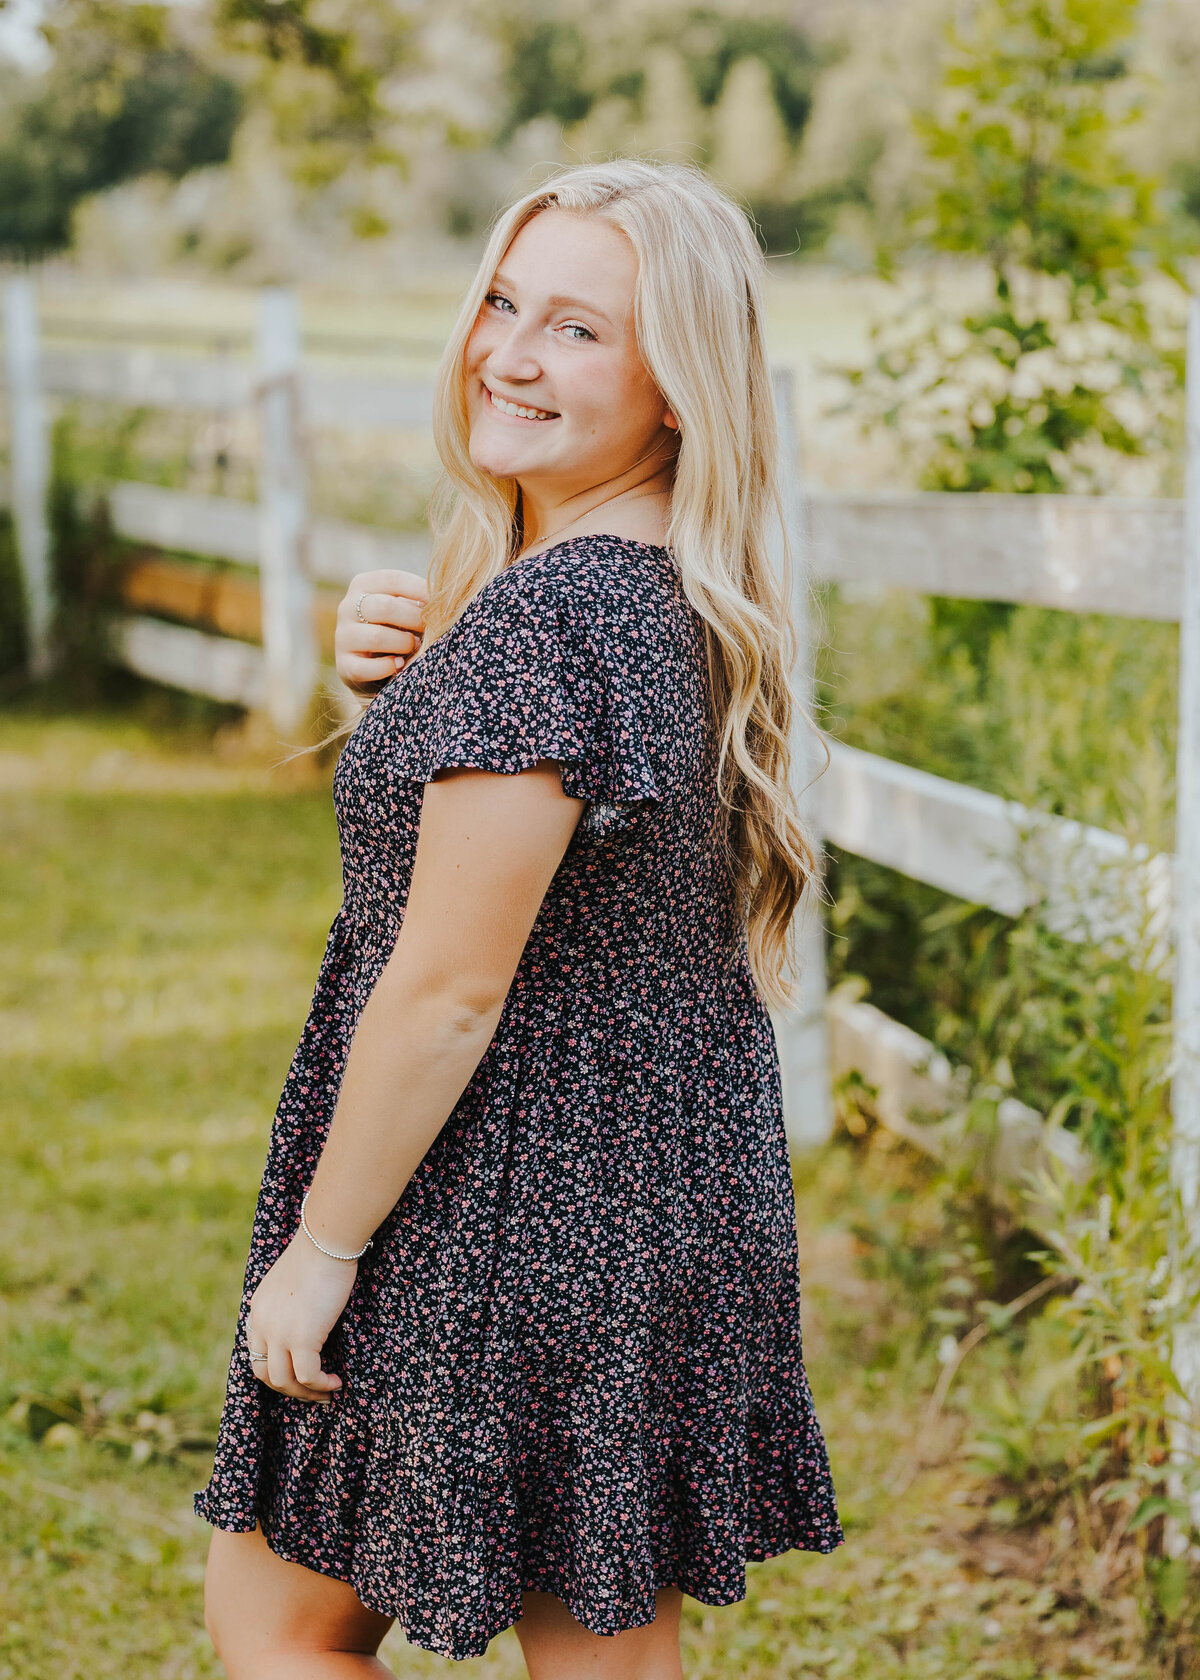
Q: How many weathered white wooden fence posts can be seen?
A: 4